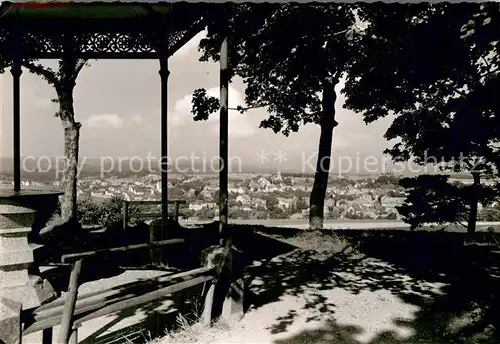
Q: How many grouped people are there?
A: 0